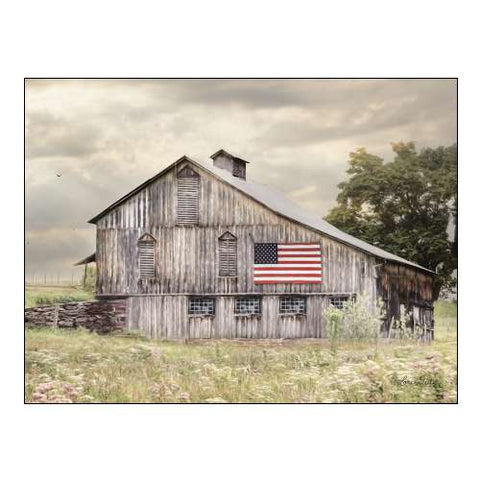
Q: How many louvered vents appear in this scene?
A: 3